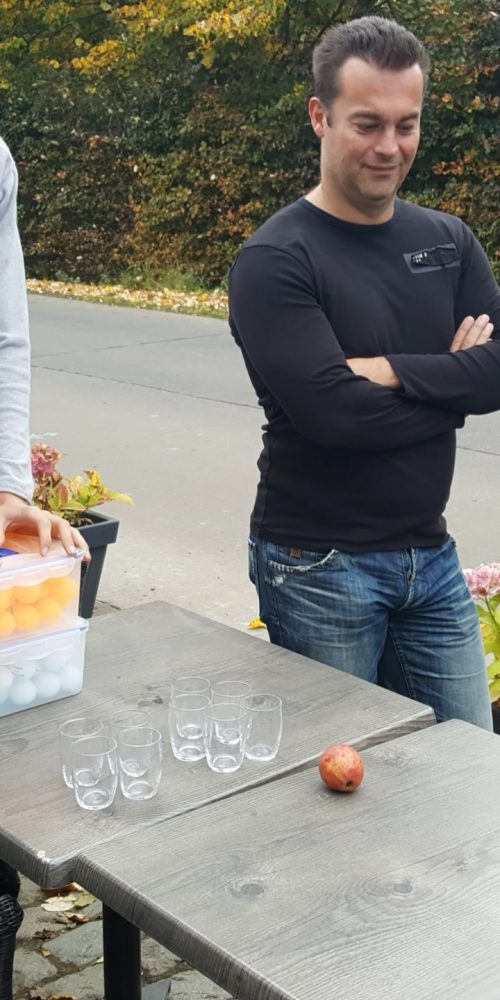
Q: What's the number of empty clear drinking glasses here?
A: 9